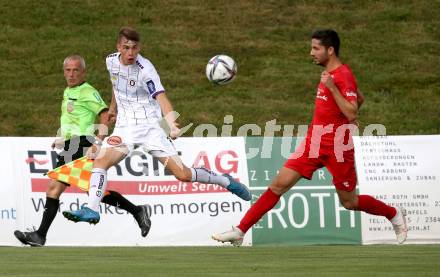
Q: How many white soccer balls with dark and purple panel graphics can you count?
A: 1